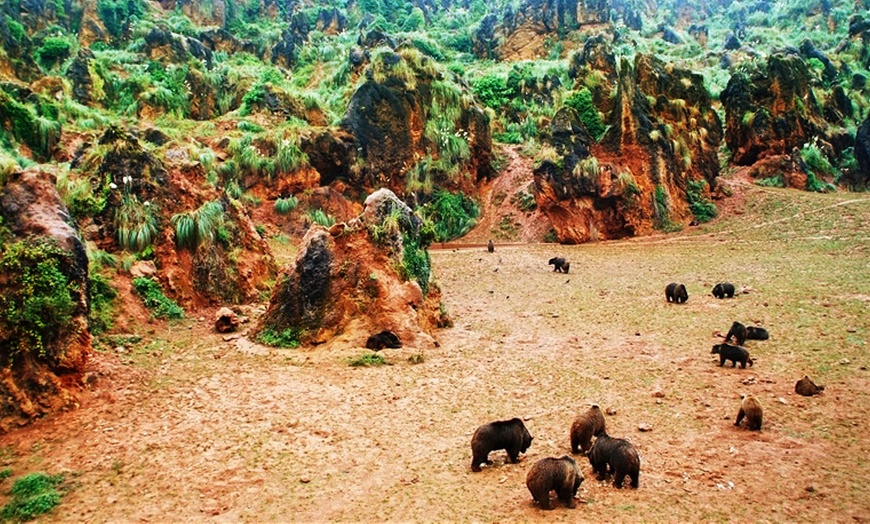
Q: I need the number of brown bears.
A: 14